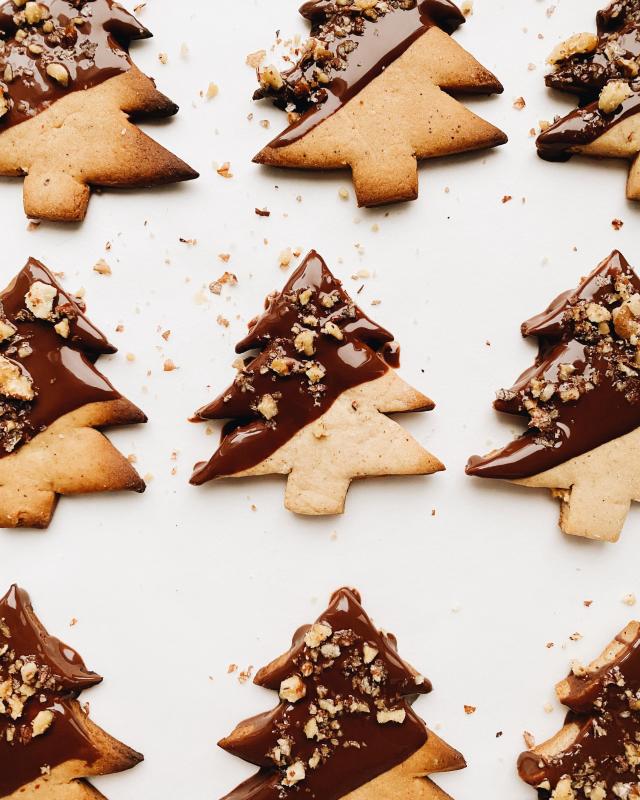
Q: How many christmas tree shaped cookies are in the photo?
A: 9